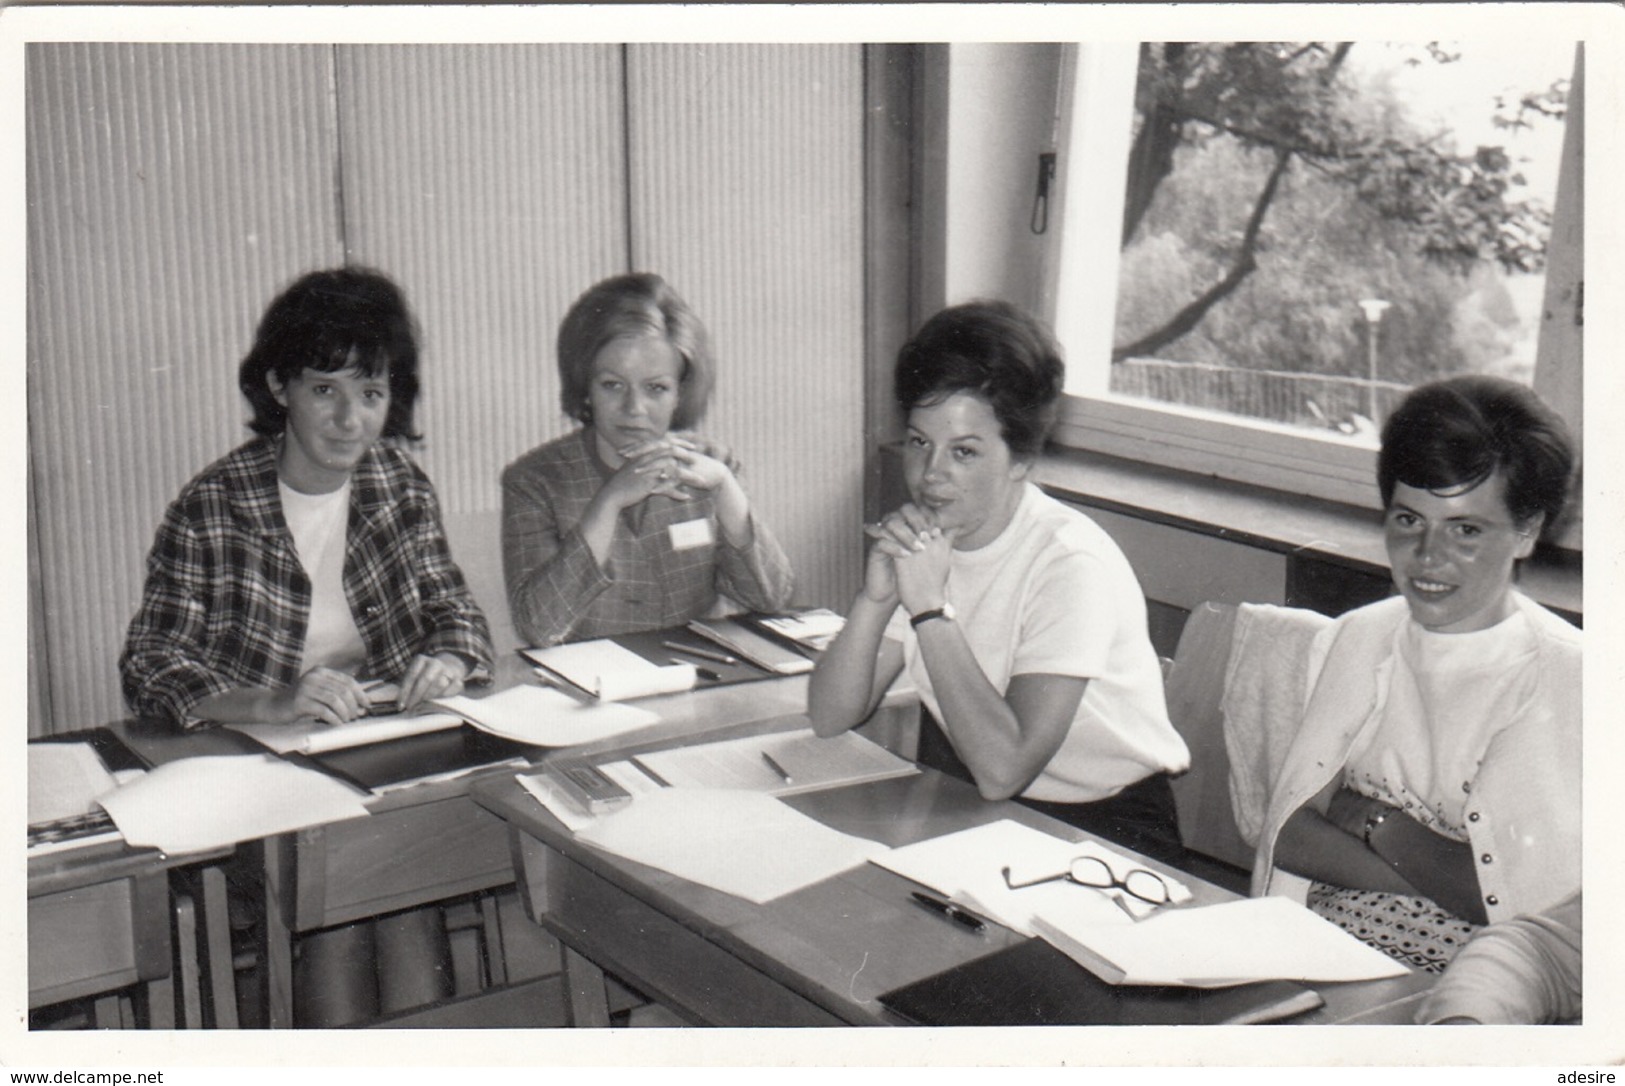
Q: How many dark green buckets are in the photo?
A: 0